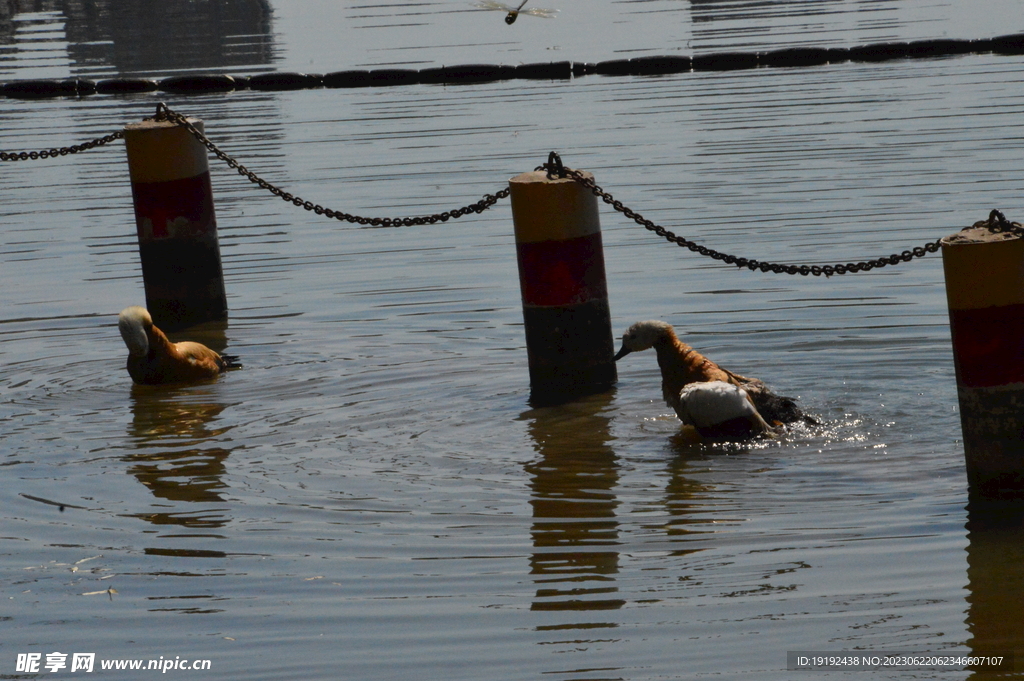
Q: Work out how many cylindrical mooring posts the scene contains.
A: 3